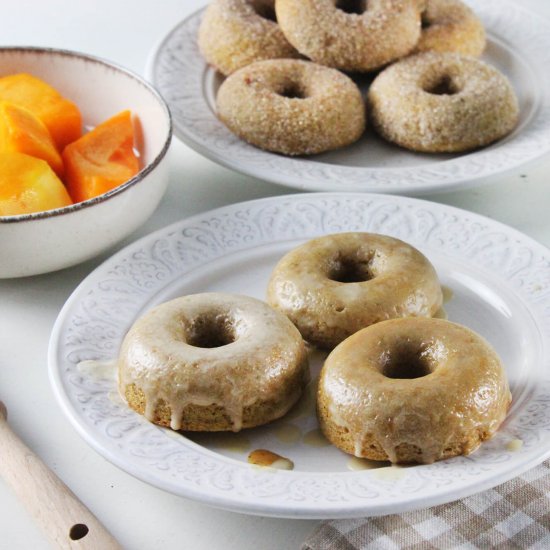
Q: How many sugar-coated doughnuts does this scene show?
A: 5